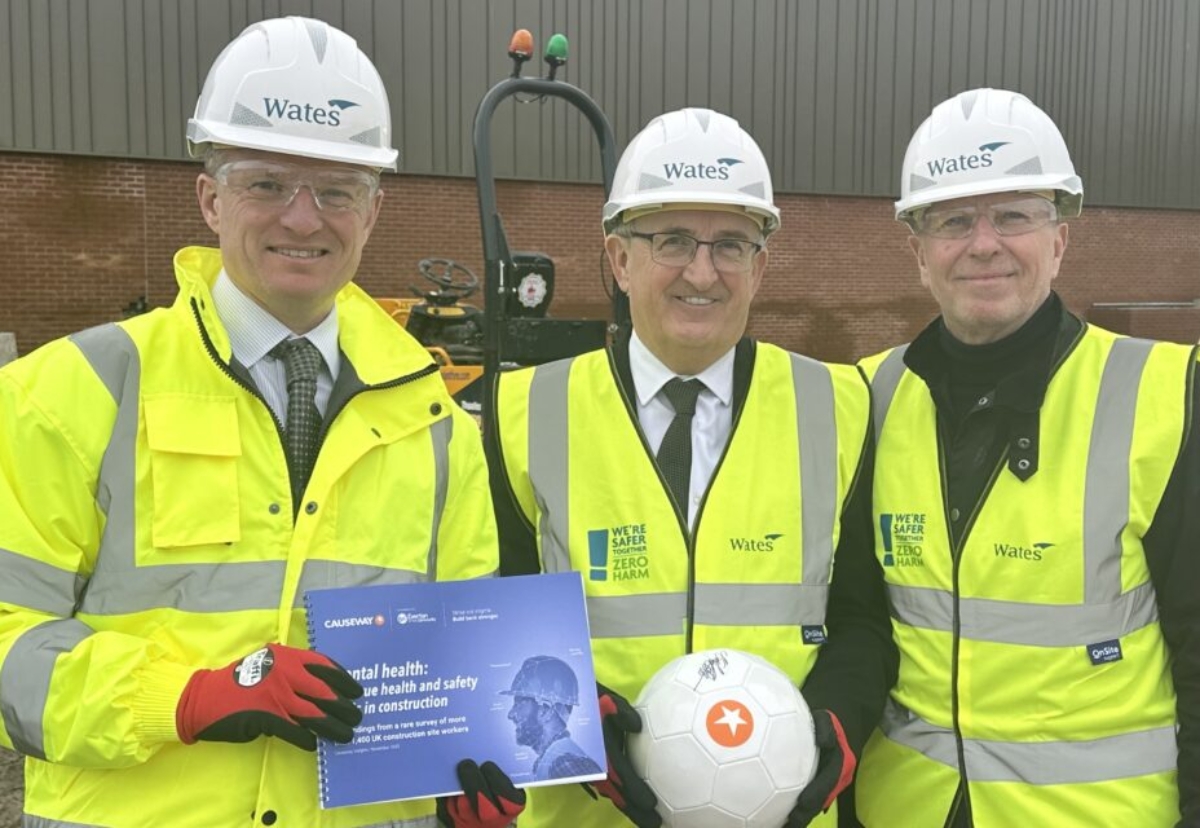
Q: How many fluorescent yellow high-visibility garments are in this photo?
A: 3